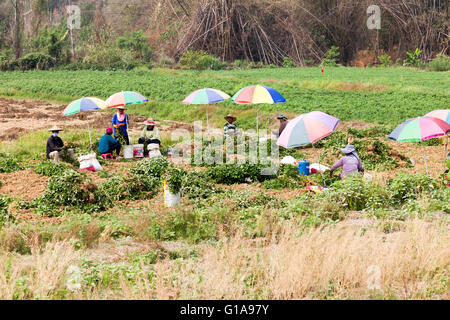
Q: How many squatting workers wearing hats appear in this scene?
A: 6